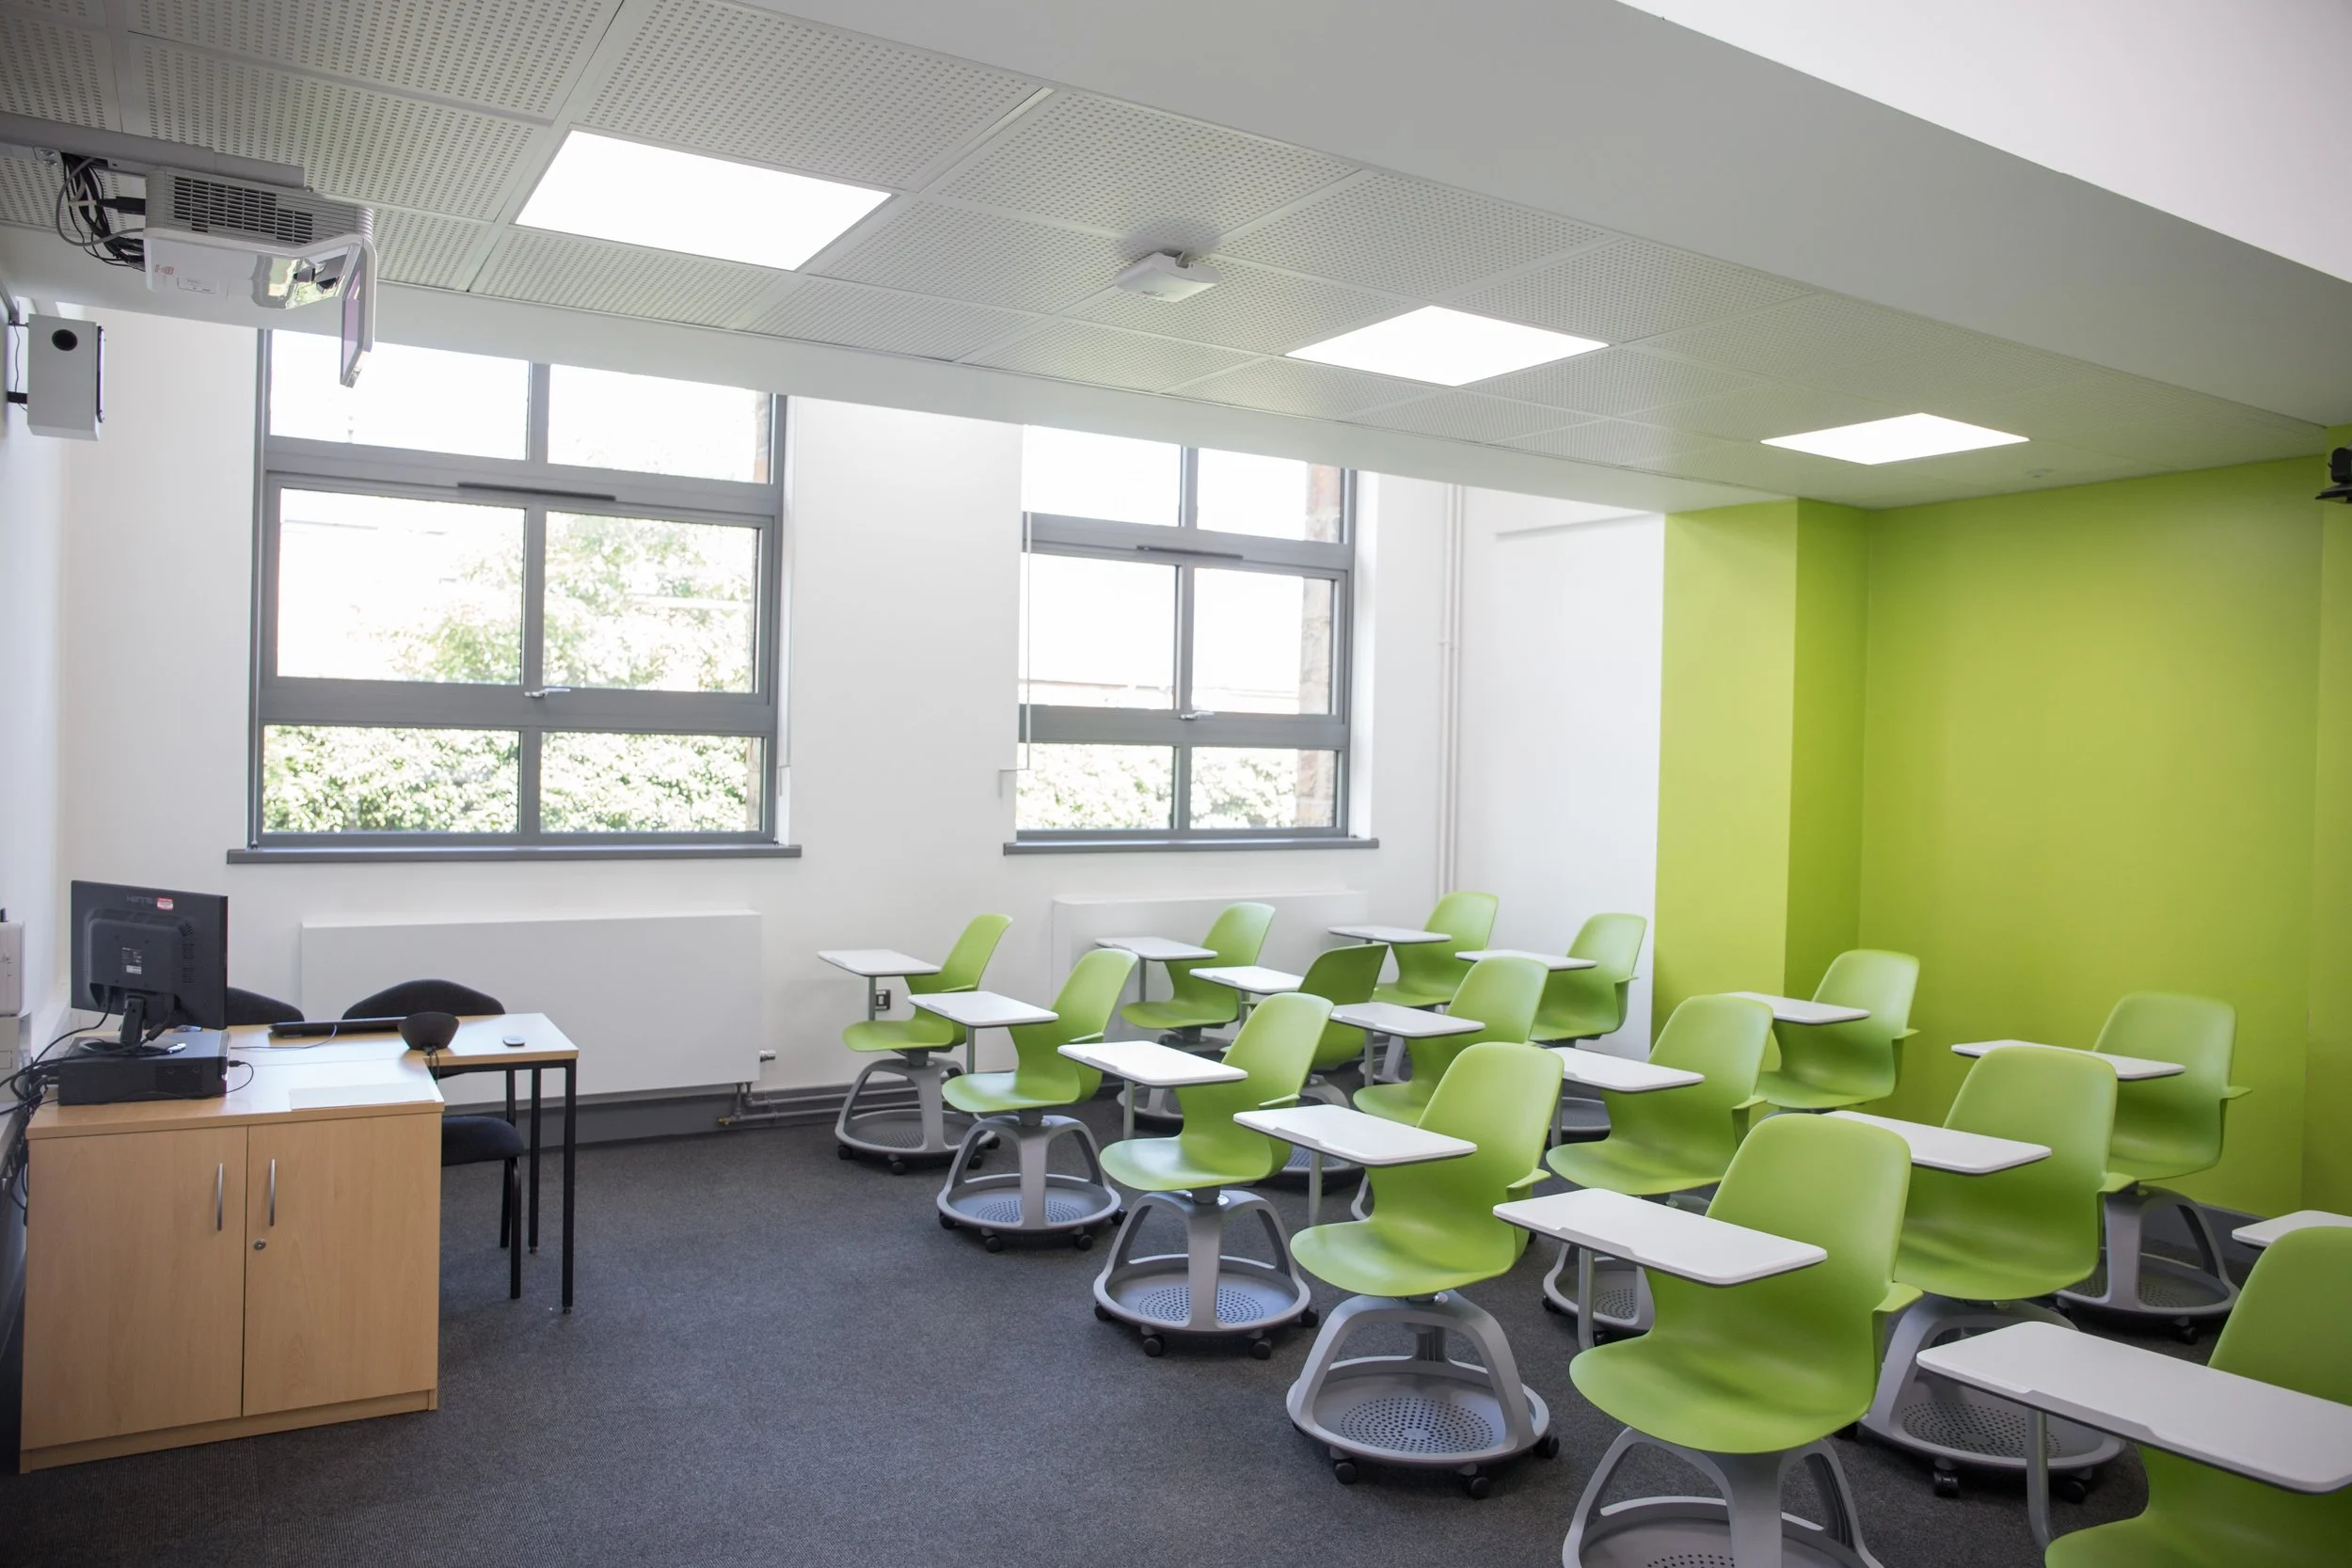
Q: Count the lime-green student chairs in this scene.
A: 15